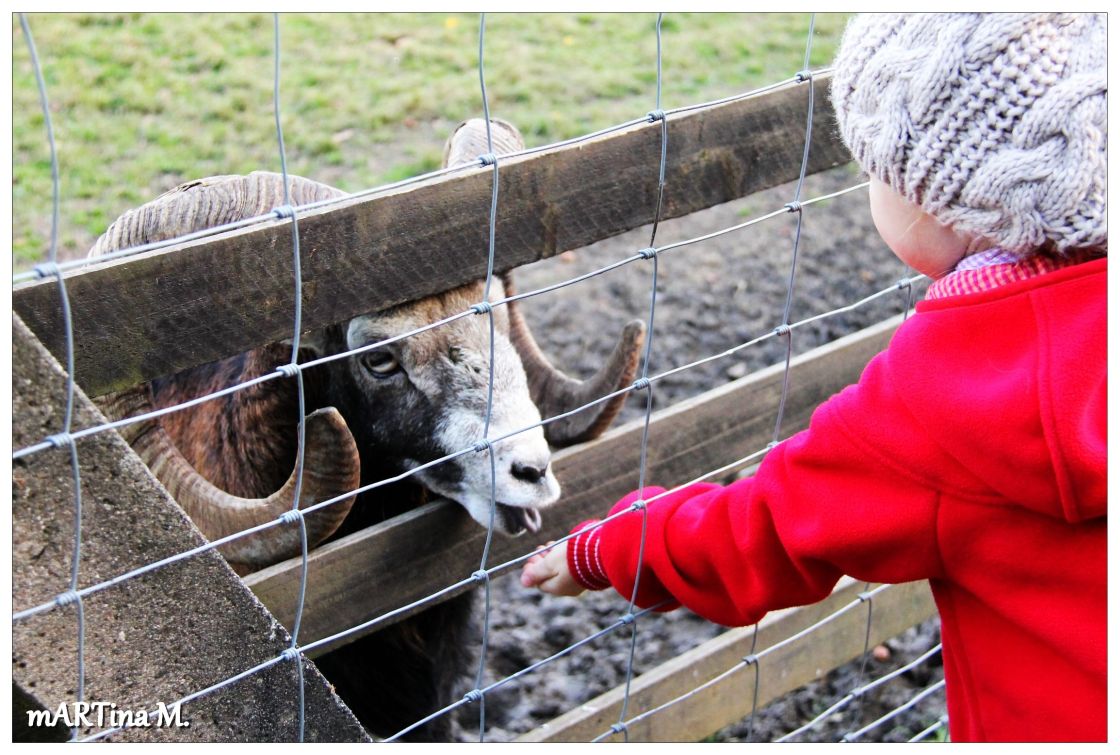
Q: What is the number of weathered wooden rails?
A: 3